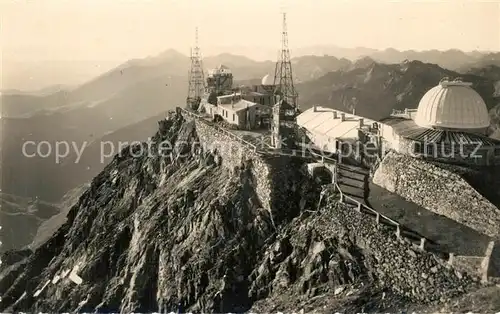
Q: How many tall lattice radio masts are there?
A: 2